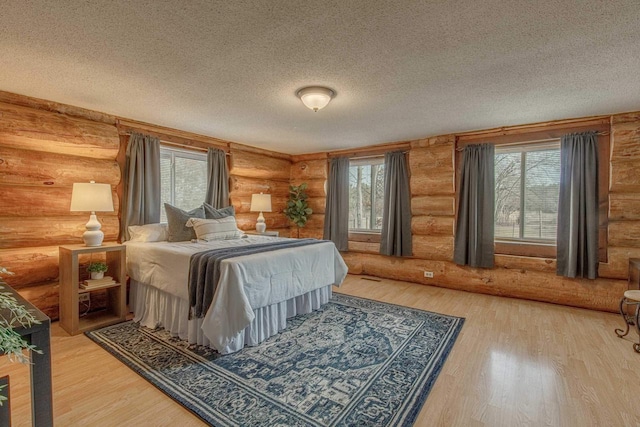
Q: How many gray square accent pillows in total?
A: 2